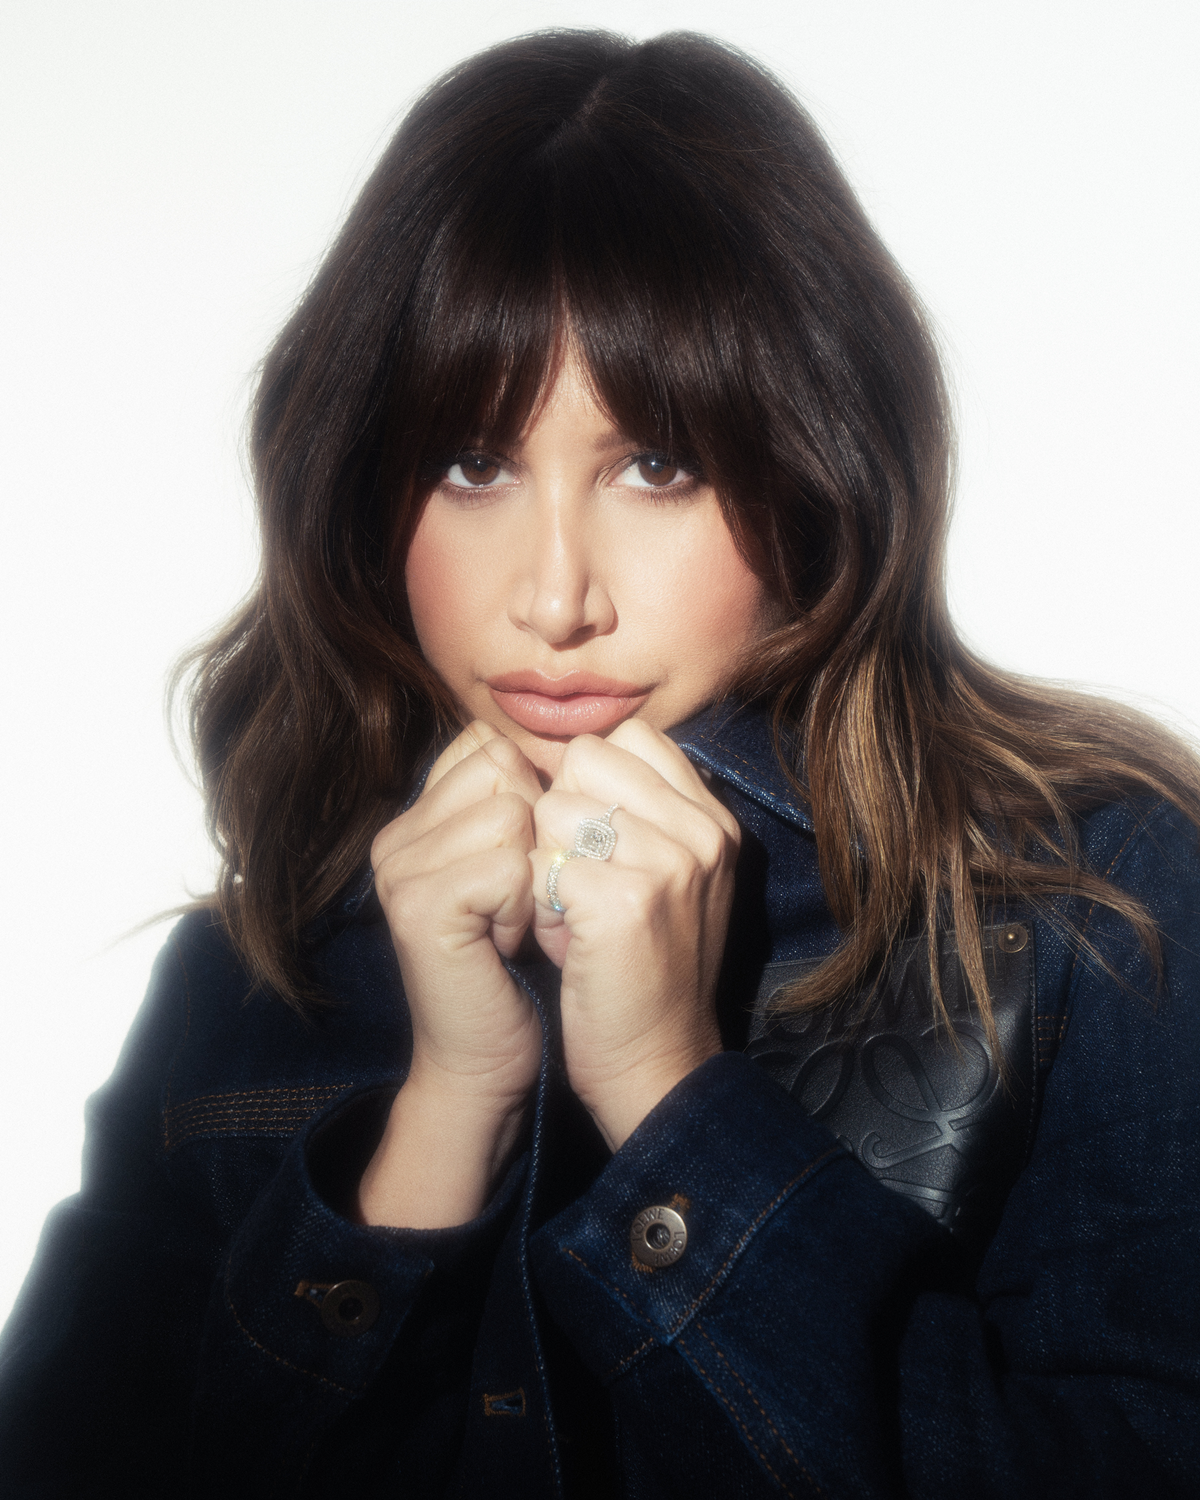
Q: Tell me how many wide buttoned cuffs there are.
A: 2